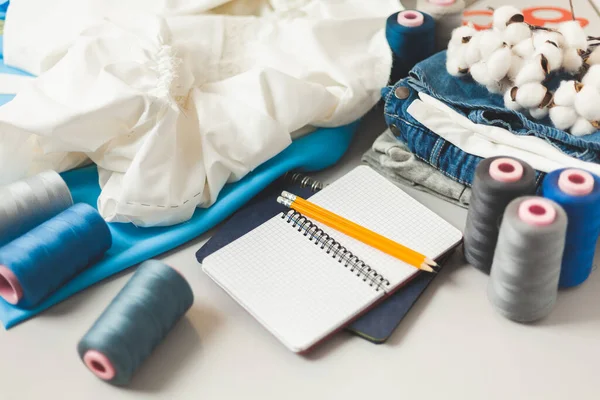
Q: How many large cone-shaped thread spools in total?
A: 8